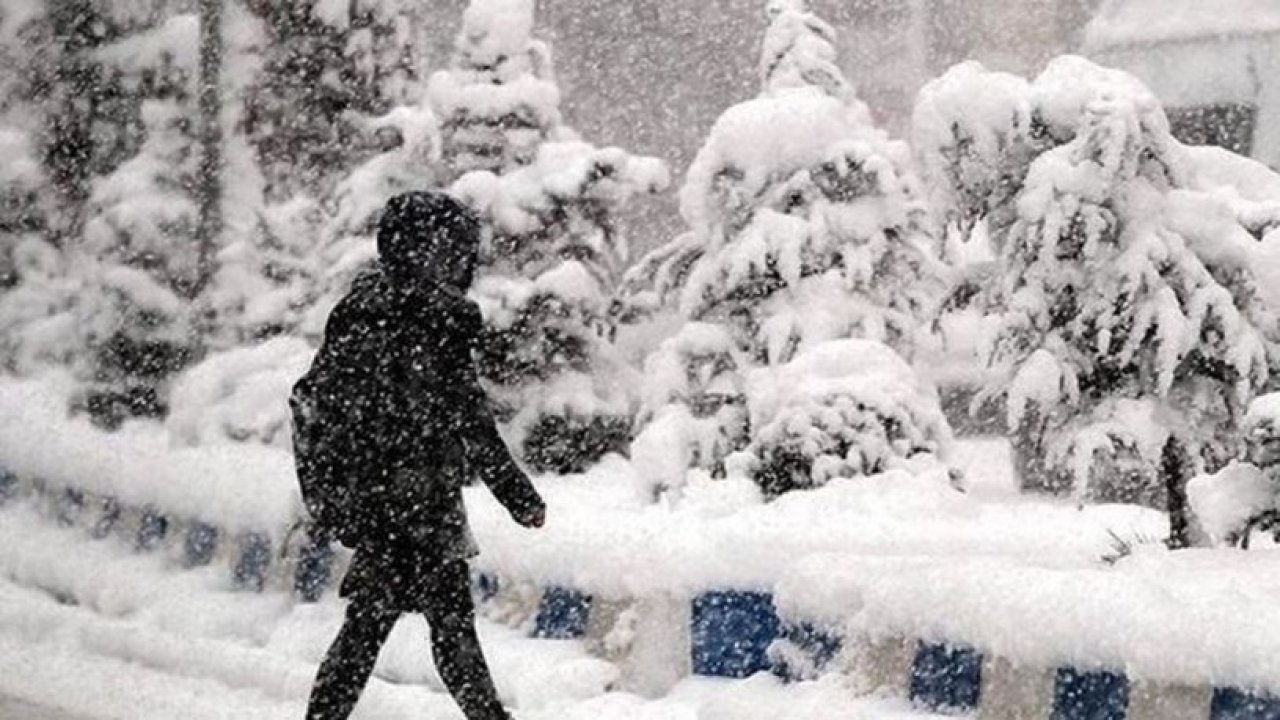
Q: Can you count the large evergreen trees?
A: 3